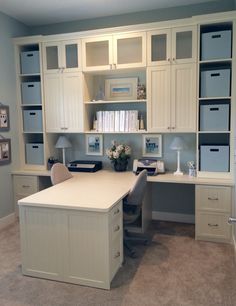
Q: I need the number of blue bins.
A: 8